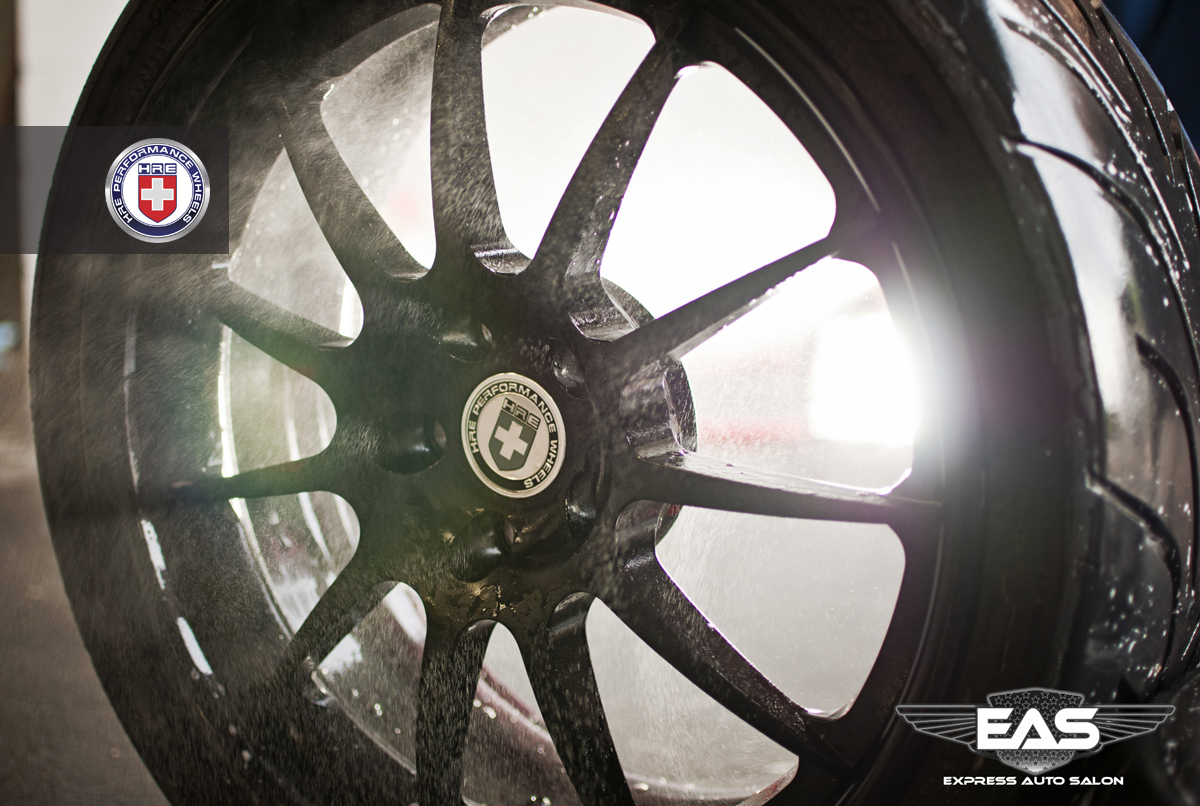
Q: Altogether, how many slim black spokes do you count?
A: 11